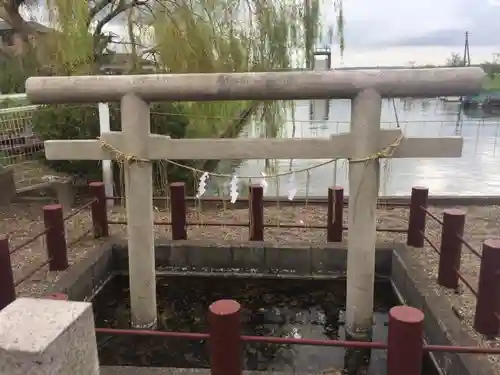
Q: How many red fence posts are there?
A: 12